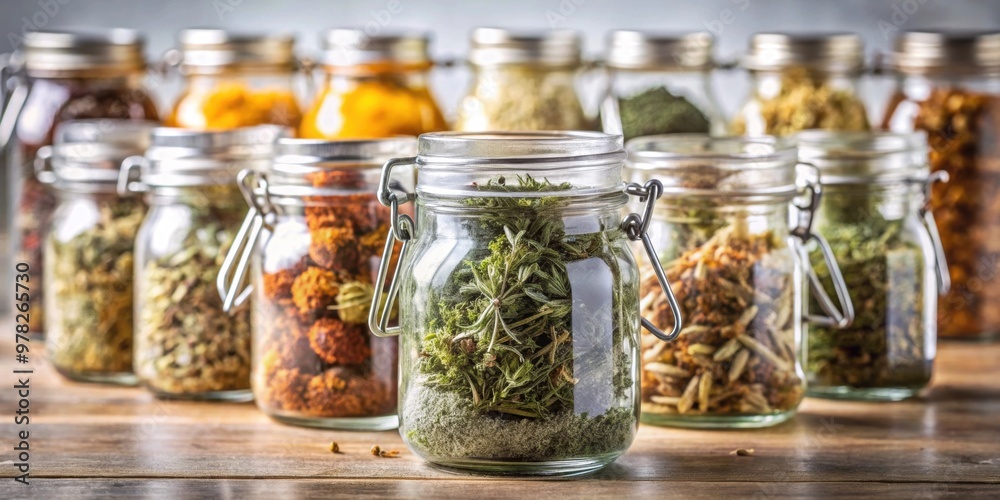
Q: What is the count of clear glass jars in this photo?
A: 13